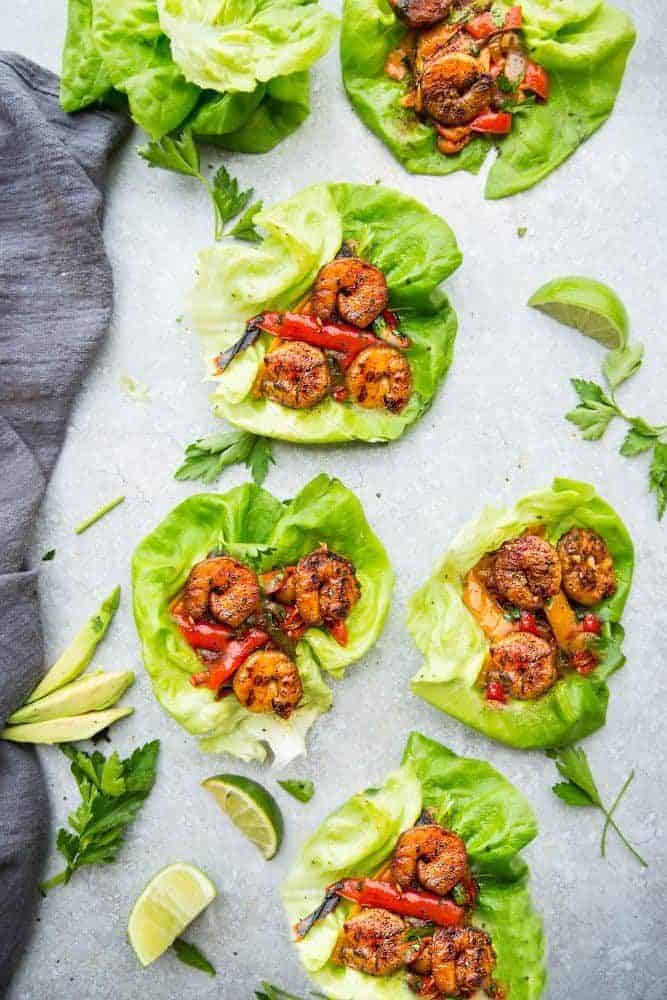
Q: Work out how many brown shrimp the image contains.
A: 14